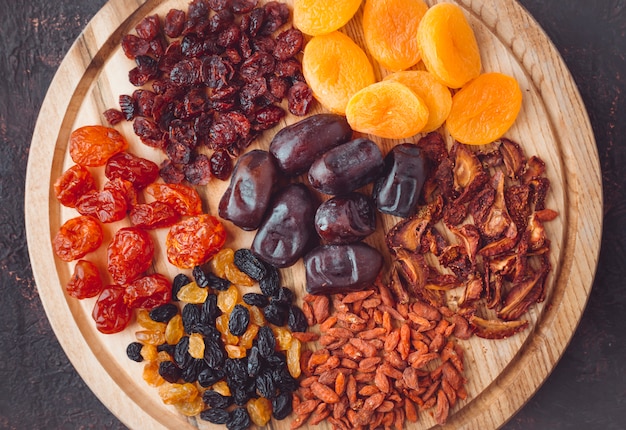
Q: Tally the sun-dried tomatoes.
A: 13